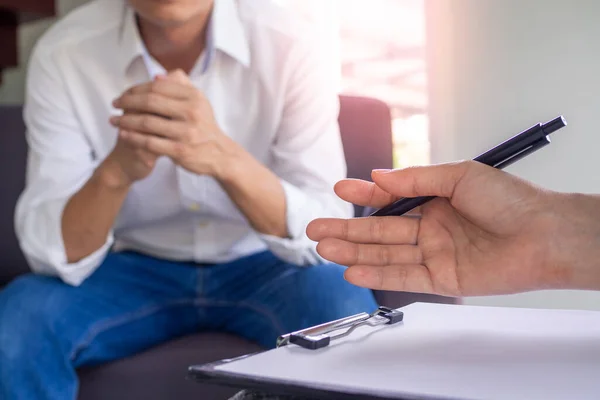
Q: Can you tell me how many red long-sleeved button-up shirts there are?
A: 0